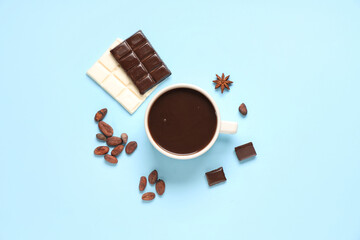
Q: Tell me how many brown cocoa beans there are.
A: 14